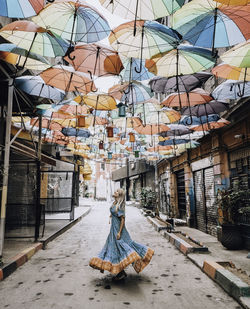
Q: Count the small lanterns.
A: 7